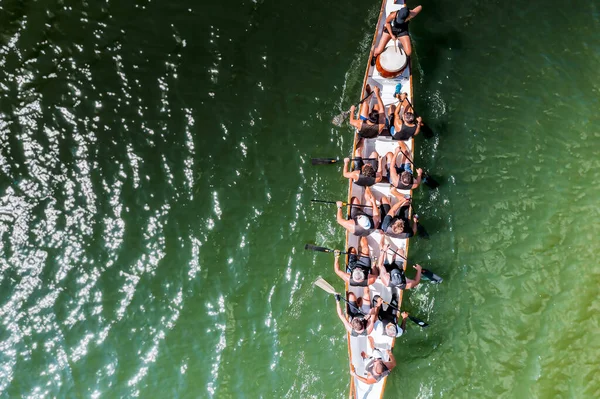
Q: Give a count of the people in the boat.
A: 12